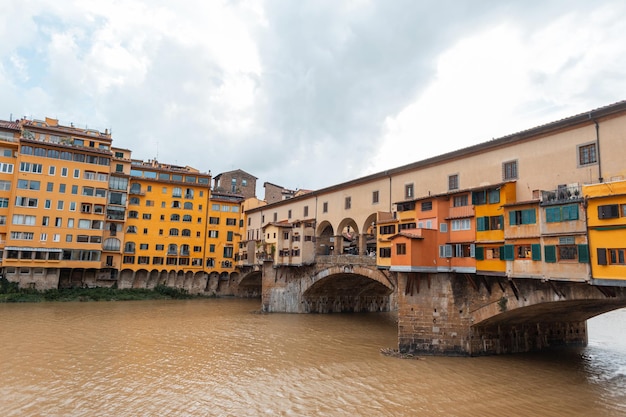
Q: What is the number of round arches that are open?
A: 3